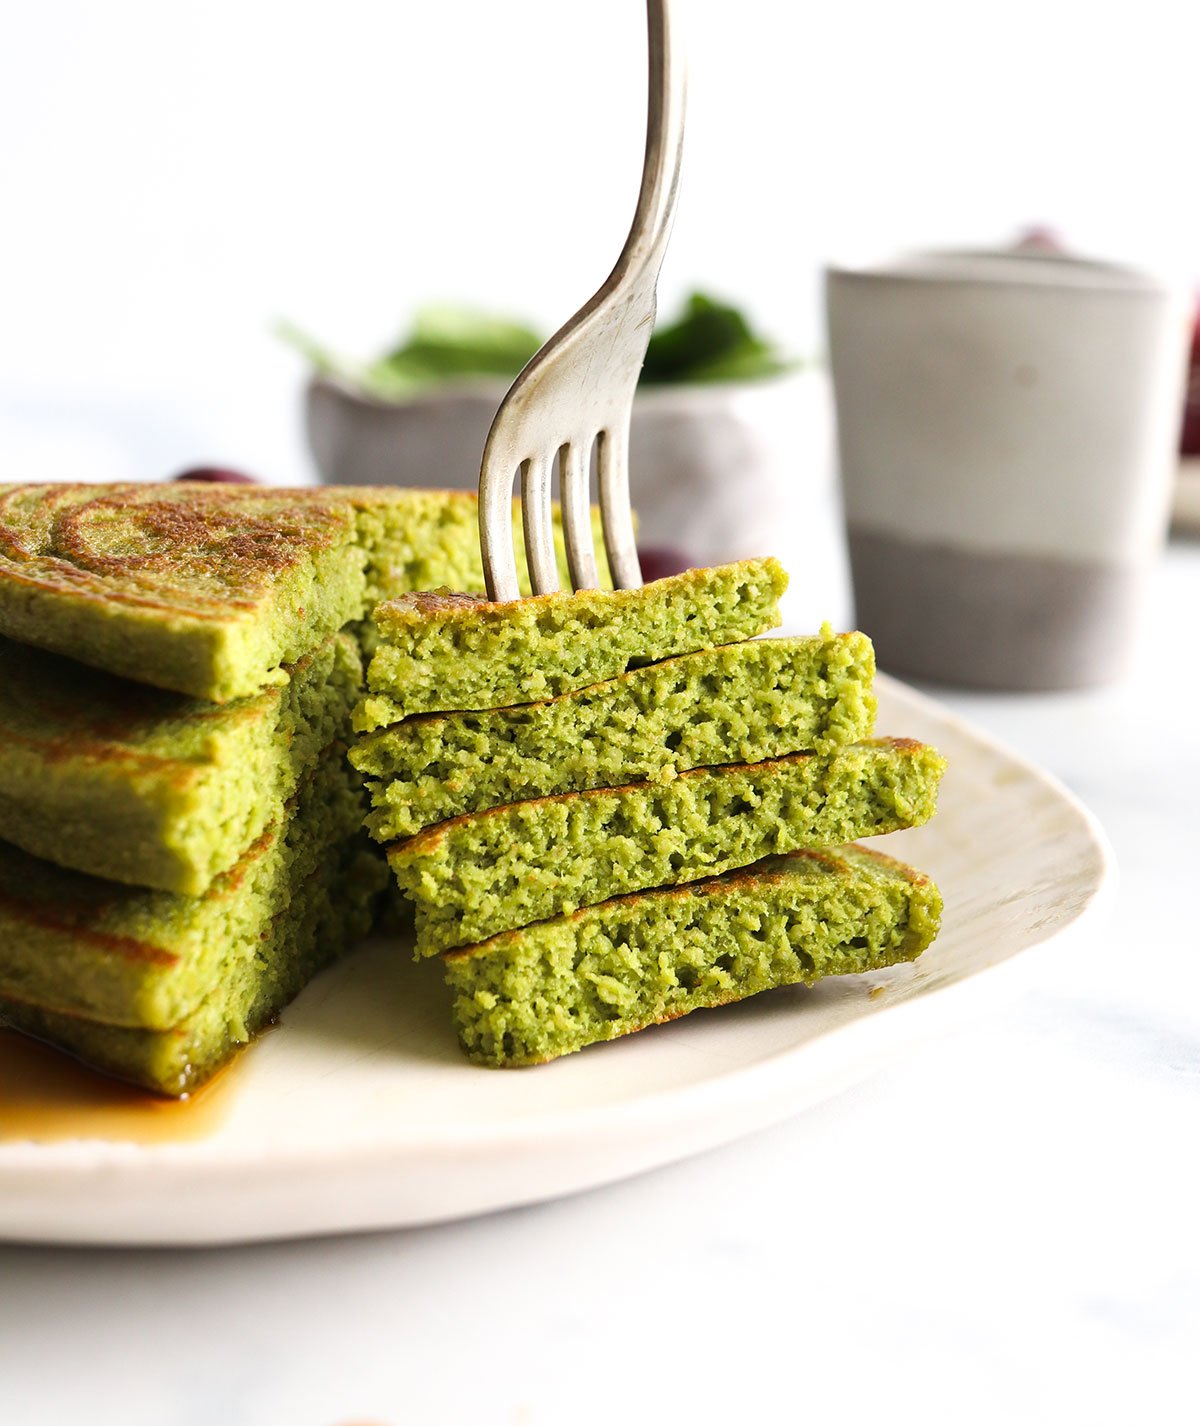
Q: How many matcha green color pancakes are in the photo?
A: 4